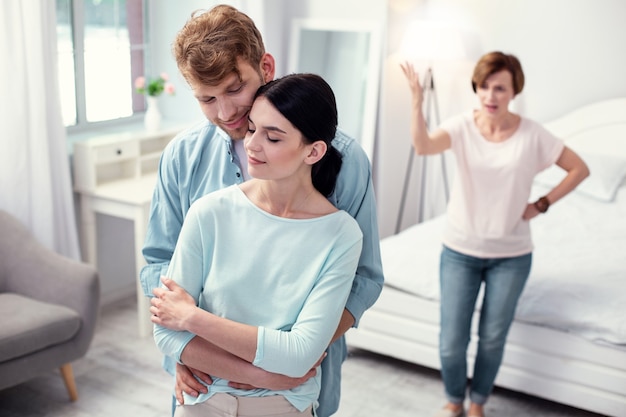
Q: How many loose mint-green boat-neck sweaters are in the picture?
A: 1